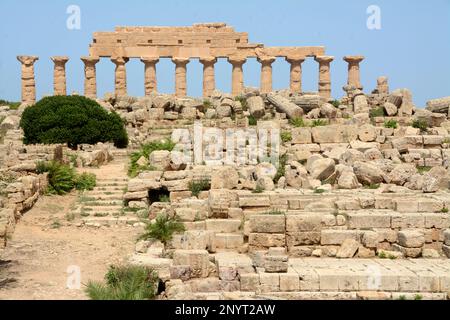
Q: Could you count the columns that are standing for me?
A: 12